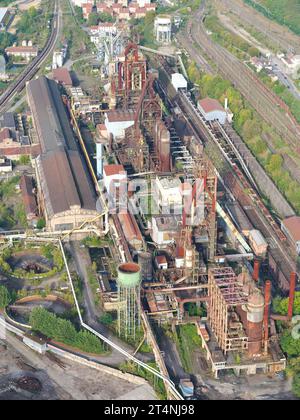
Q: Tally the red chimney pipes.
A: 3